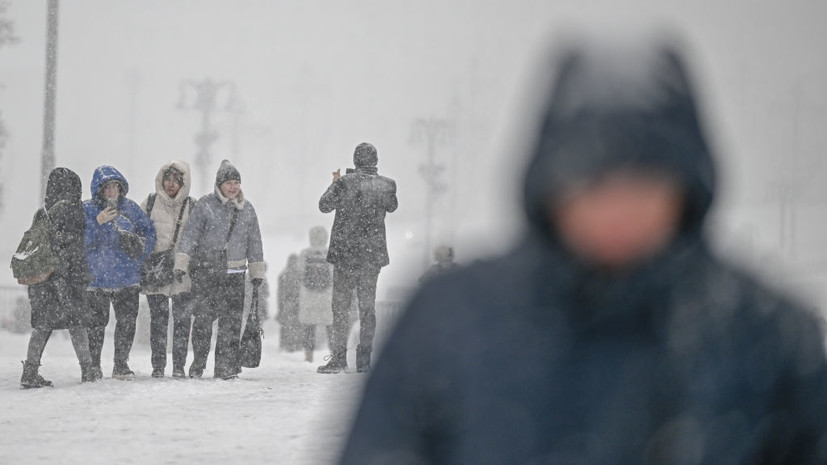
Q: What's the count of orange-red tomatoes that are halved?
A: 0